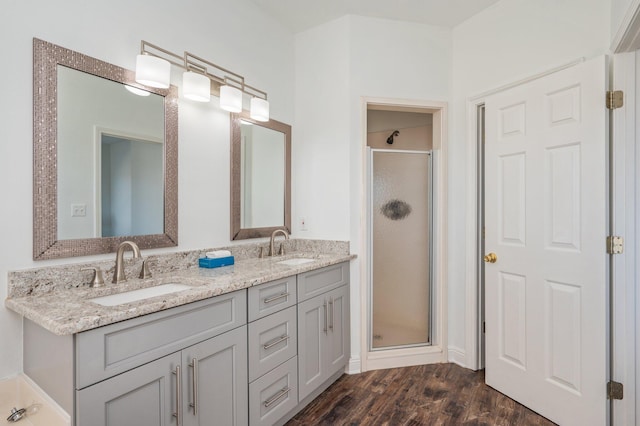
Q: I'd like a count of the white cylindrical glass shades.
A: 4